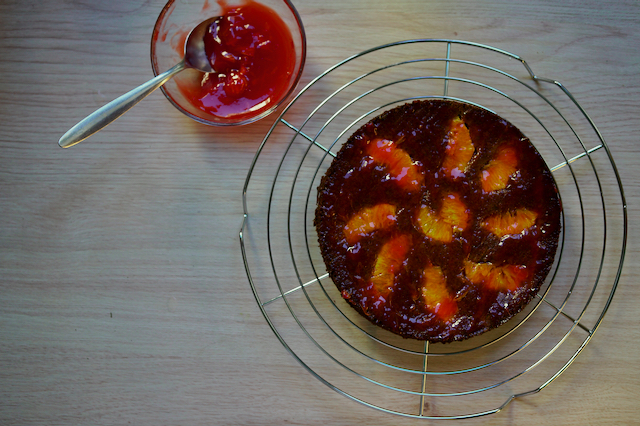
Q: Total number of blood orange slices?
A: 10